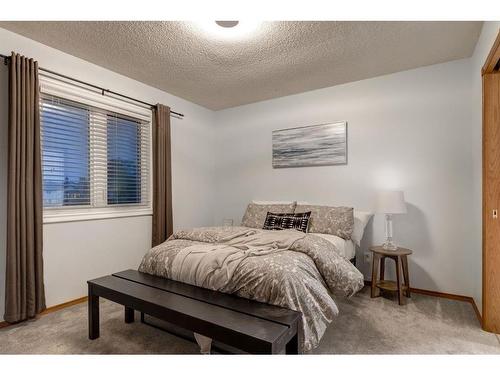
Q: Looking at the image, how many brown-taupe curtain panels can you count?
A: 2